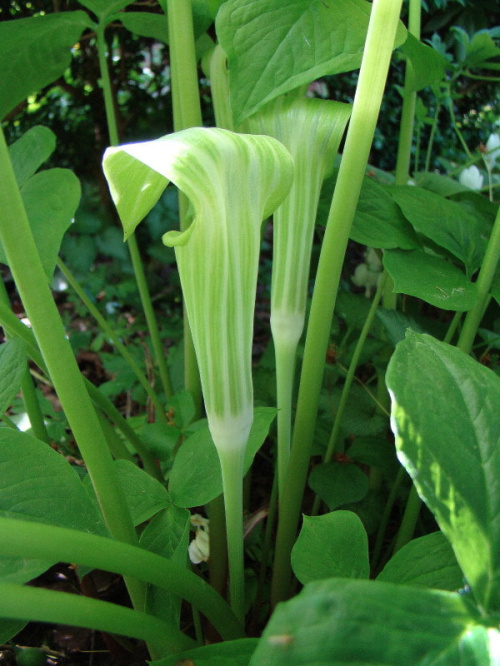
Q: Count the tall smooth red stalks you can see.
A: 0